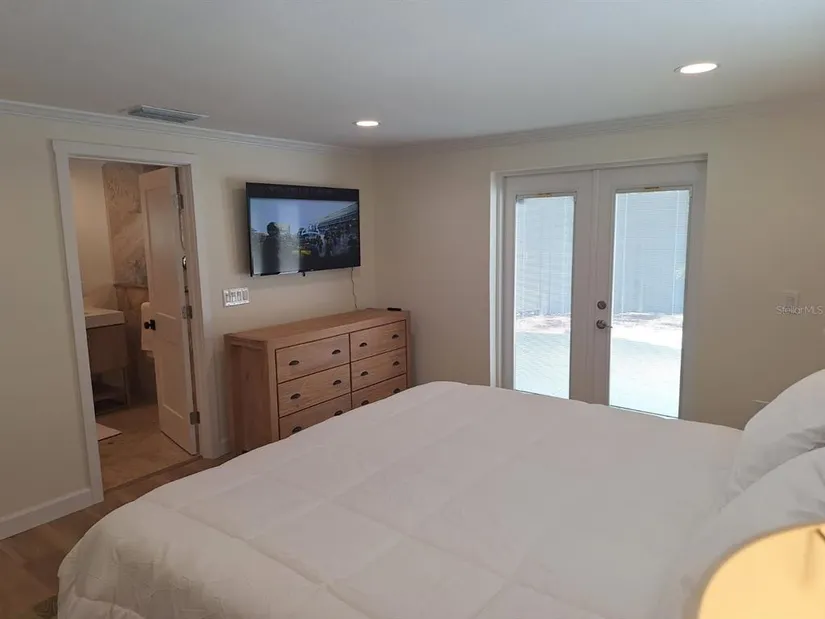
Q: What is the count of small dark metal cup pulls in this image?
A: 12